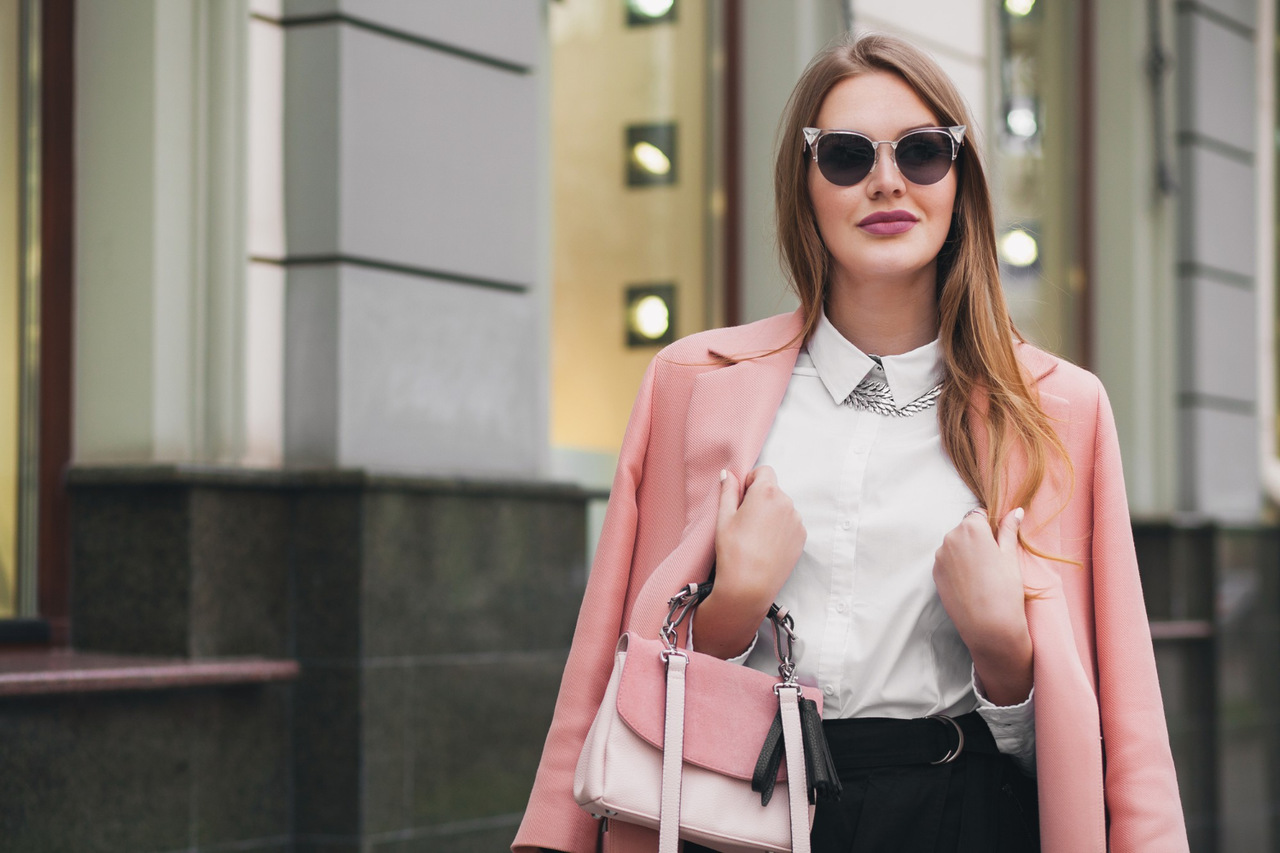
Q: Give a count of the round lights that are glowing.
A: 6